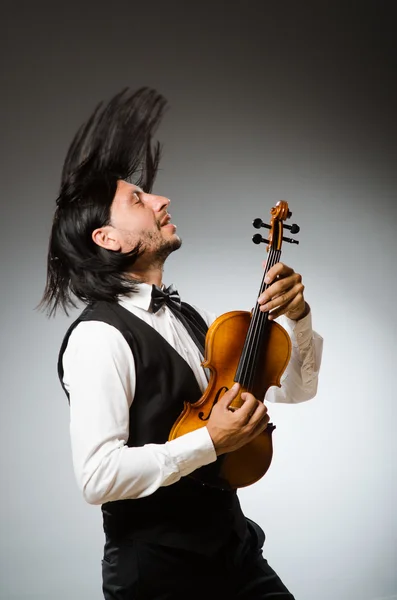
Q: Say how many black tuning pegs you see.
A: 4